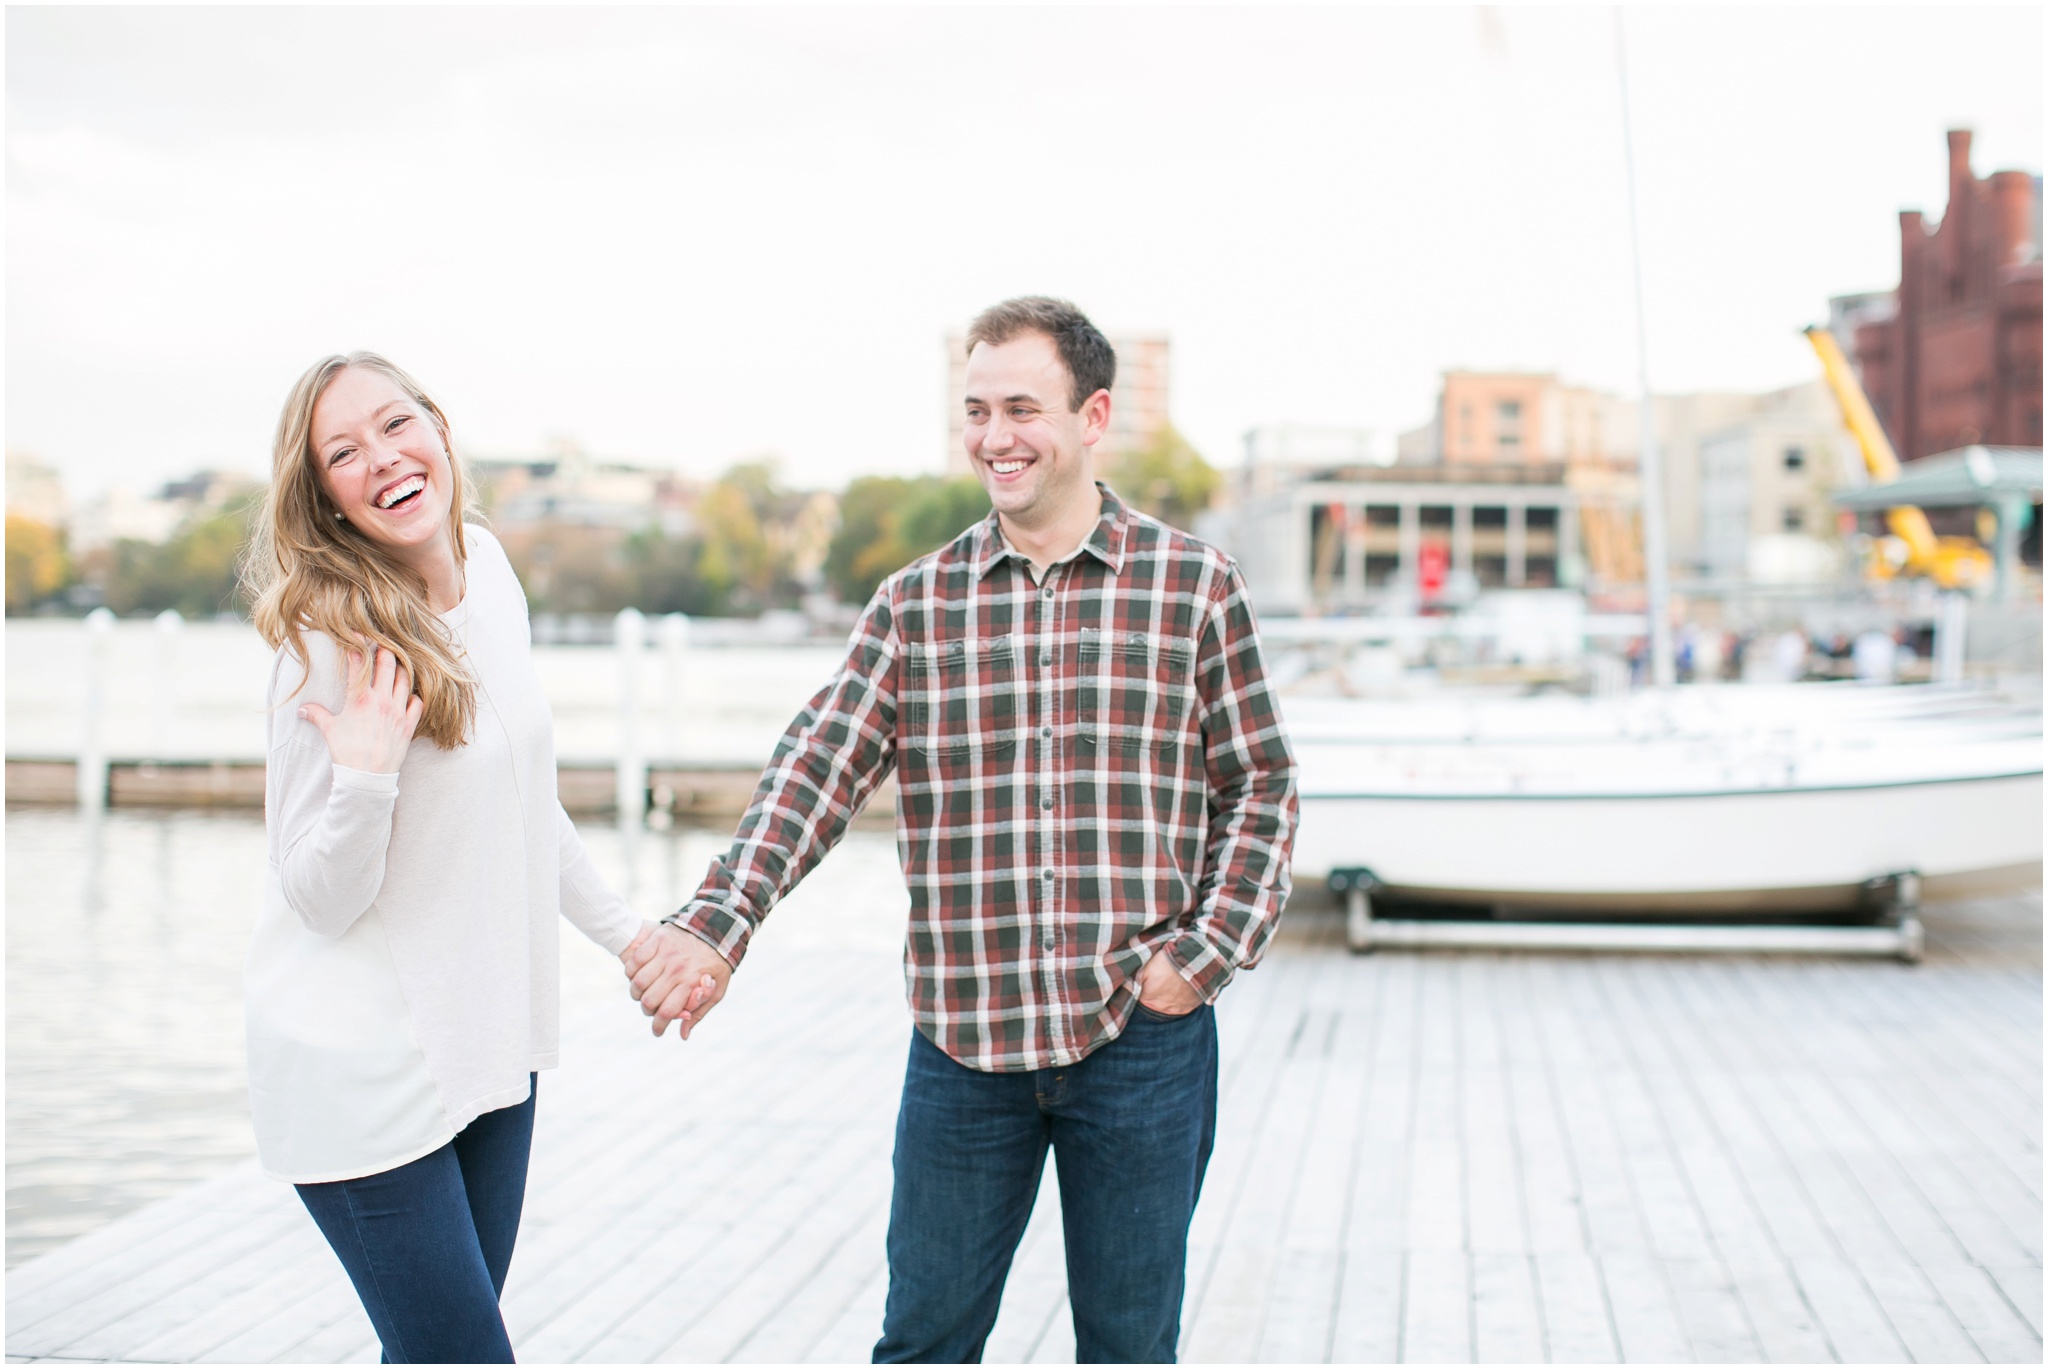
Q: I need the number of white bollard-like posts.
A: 4